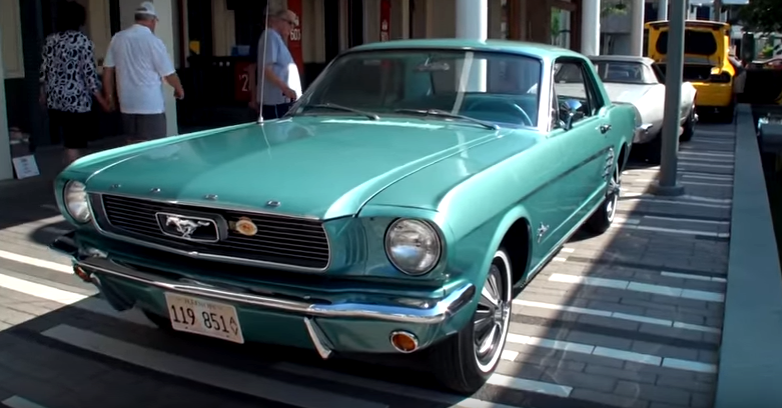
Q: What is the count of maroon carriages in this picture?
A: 0